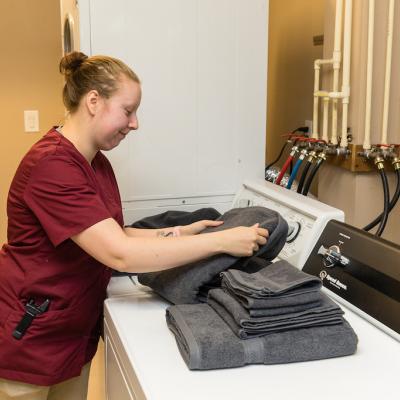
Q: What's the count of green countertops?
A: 0